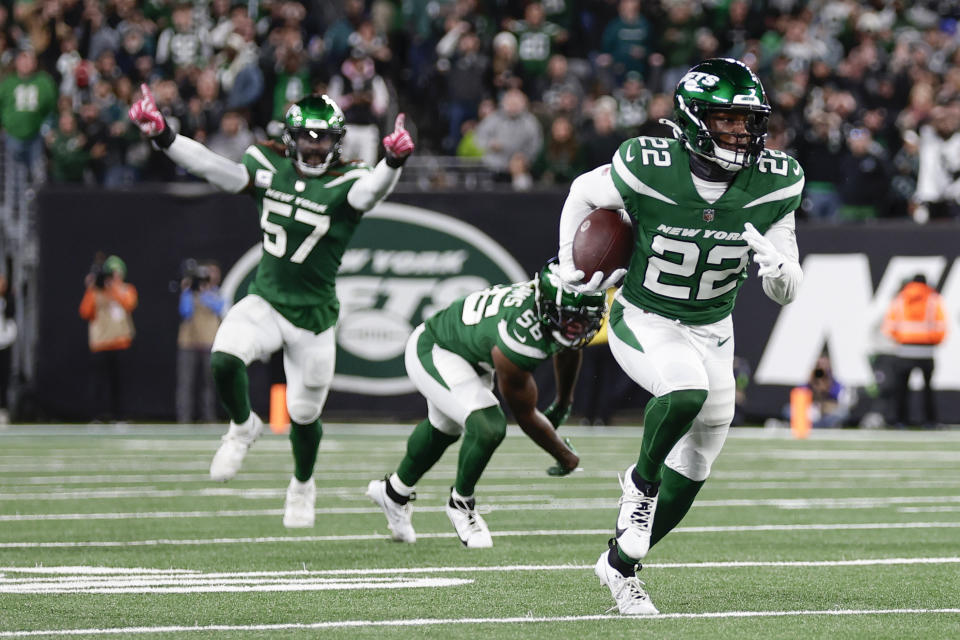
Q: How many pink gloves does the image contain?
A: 2